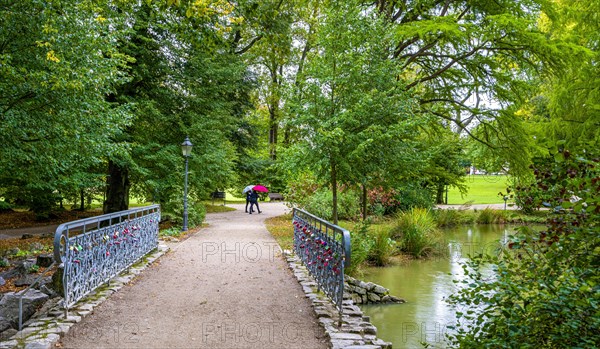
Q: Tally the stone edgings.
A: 2